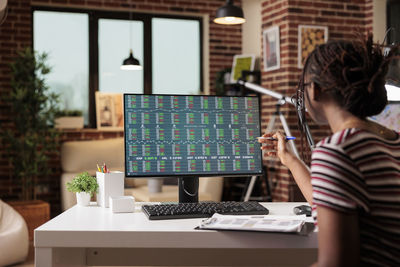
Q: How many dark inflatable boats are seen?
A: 0